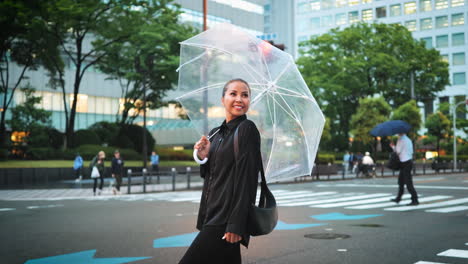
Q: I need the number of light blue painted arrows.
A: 4